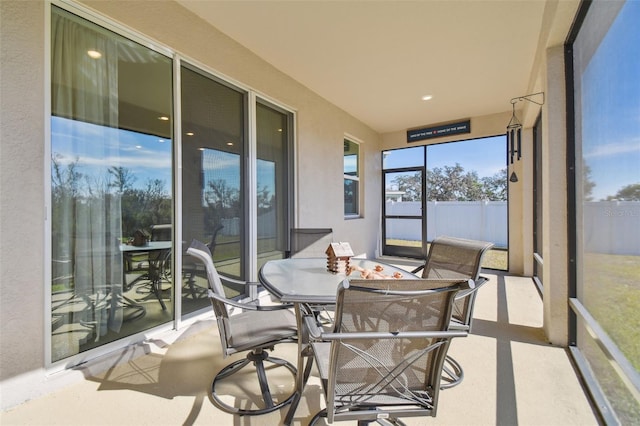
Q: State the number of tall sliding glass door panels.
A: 3